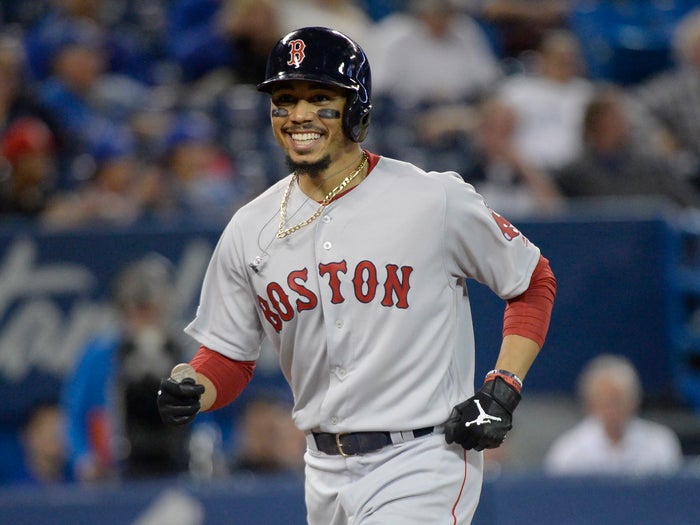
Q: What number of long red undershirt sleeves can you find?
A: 2